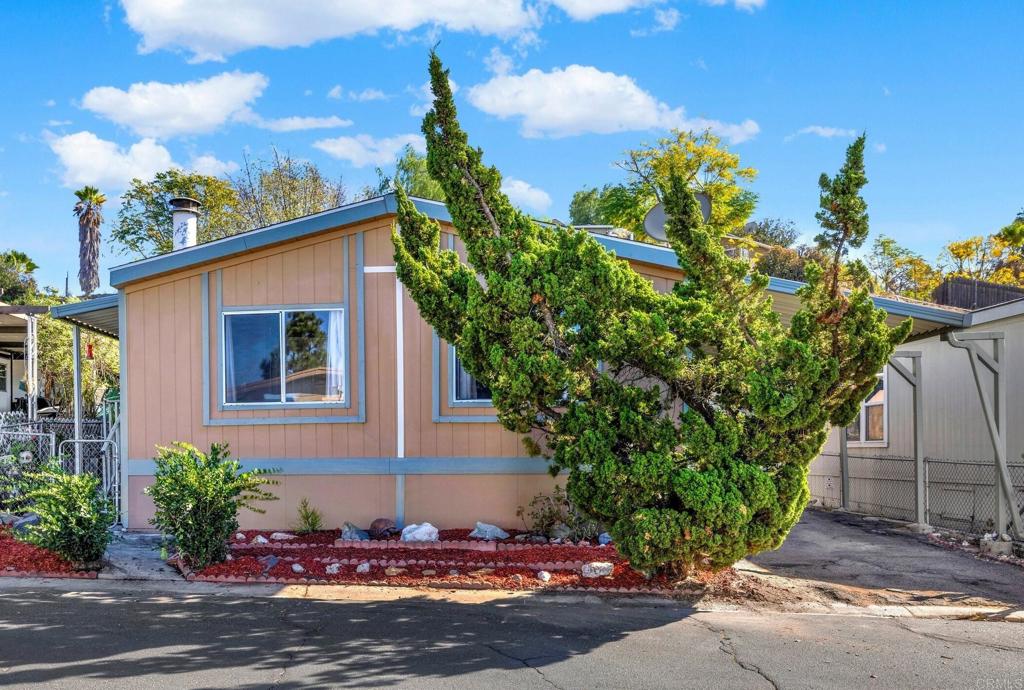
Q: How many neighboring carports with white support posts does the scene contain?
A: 1